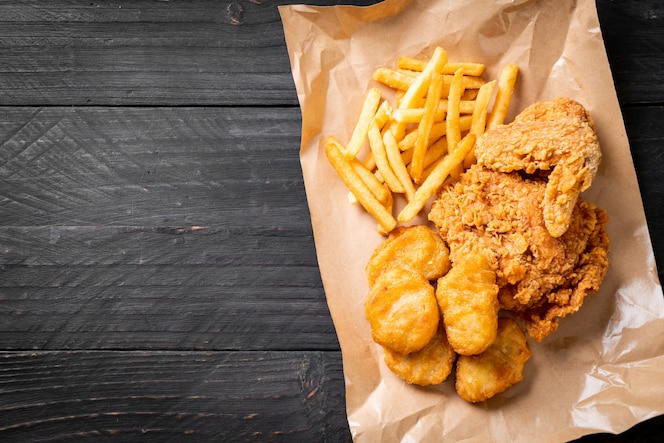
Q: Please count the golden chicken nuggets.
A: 5